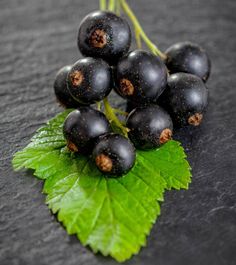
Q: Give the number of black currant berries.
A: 9